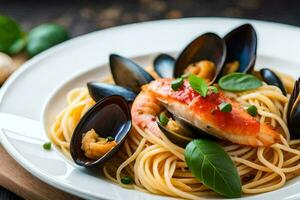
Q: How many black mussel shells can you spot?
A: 9